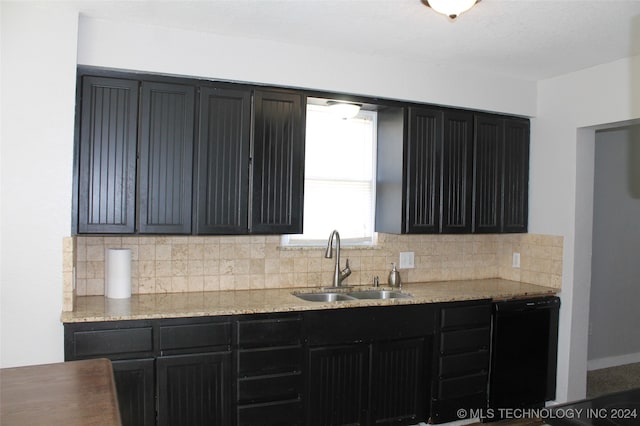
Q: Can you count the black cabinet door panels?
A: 12